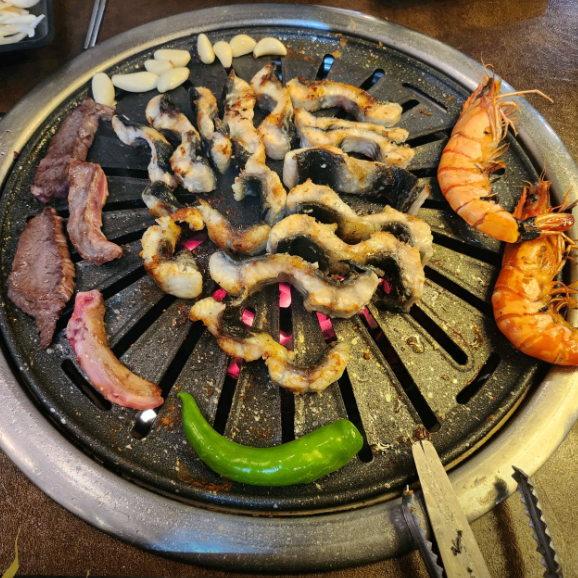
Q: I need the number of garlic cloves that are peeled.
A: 9